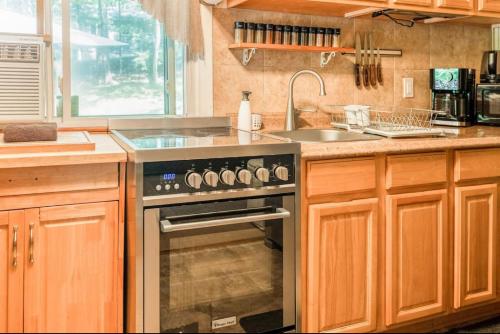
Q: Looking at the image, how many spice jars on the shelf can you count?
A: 12